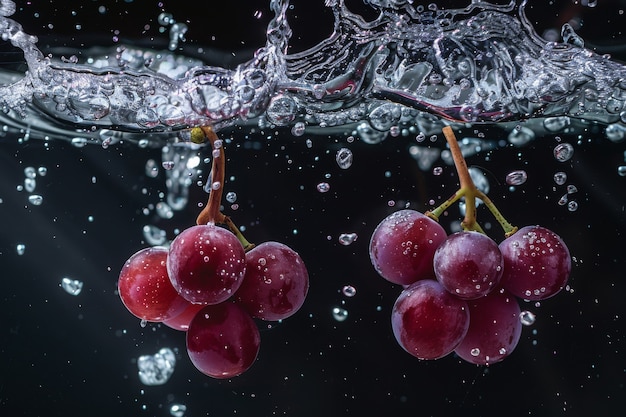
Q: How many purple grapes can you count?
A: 10